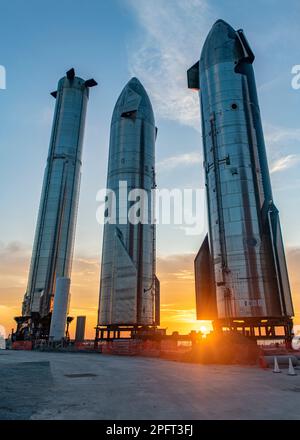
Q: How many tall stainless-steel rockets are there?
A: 3